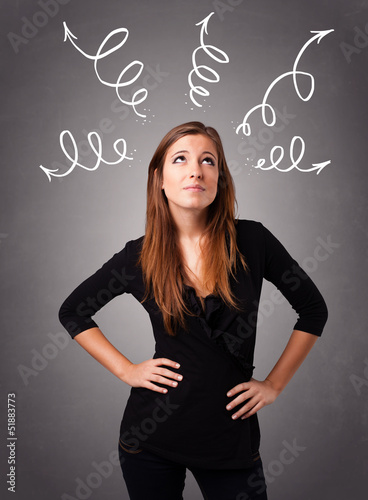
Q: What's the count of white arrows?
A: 5